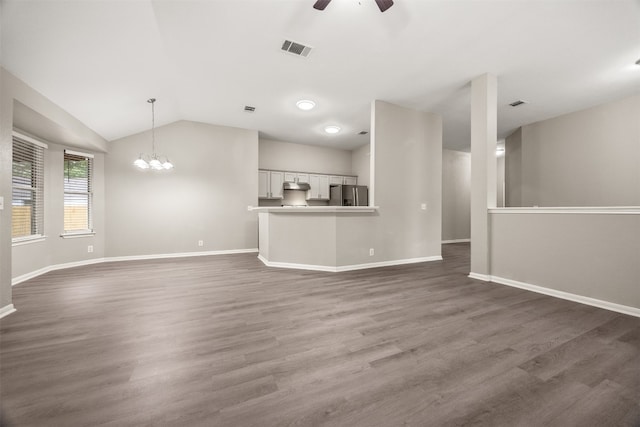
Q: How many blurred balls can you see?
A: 0